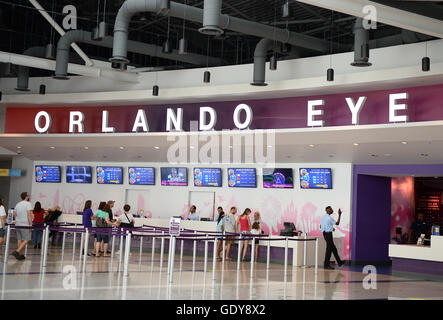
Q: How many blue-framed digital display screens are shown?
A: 9